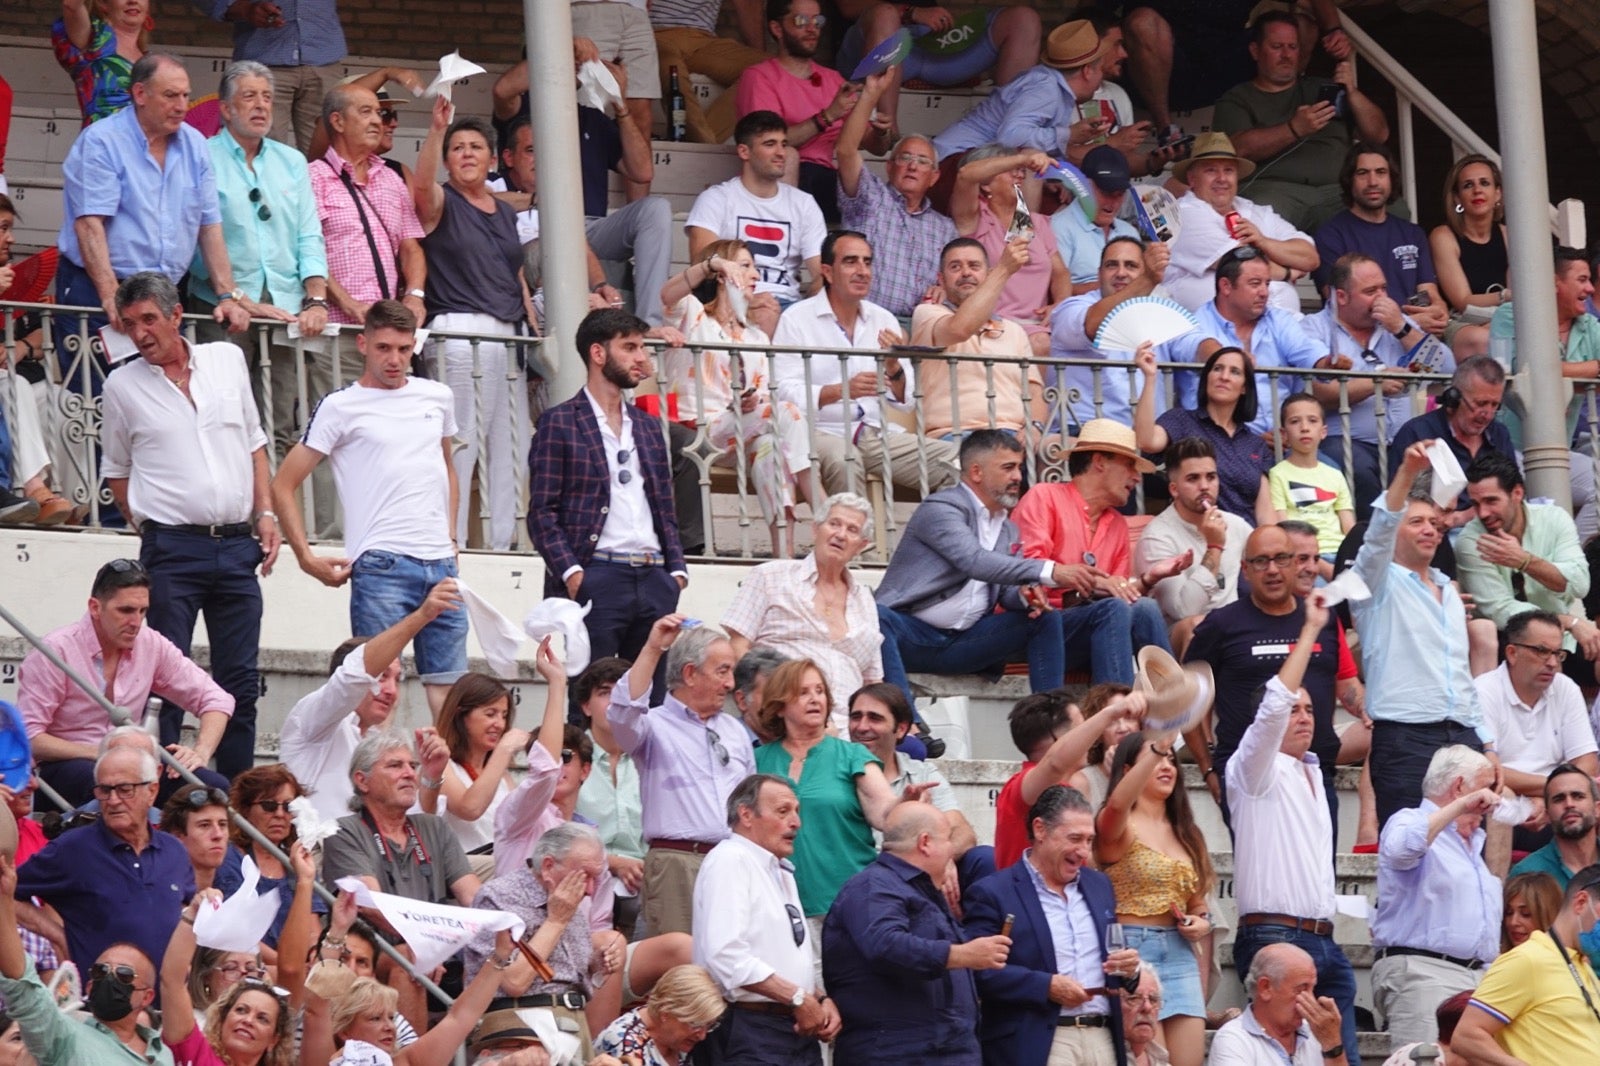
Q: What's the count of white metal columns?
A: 2